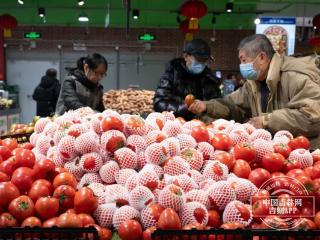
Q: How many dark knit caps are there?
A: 1